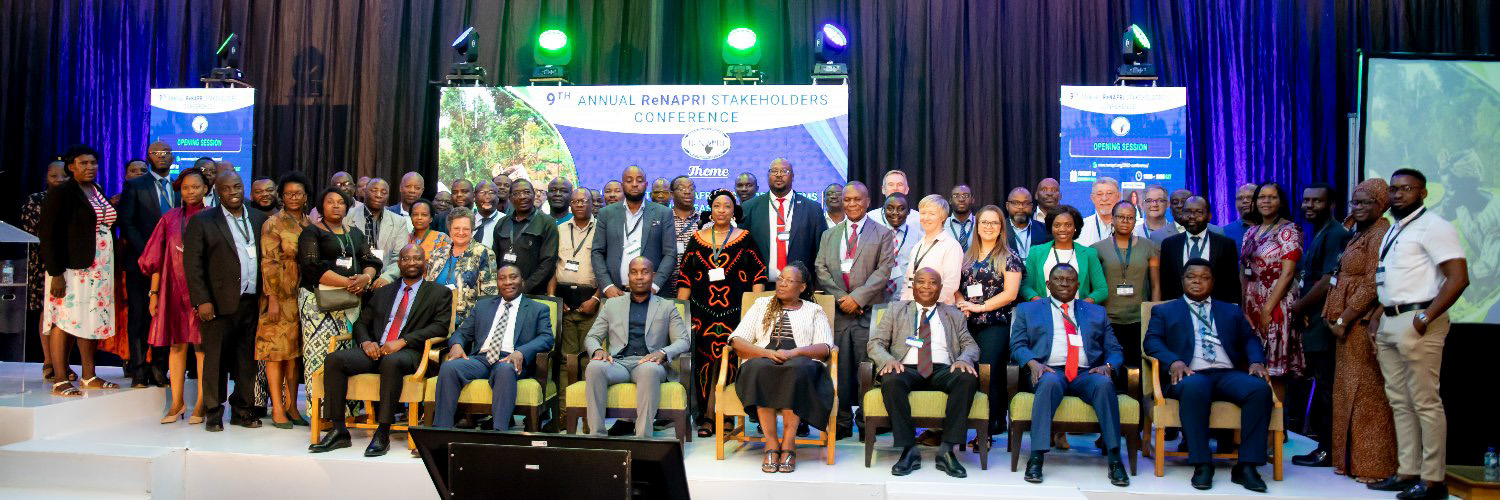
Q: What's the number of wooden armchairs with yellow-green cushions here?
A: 4